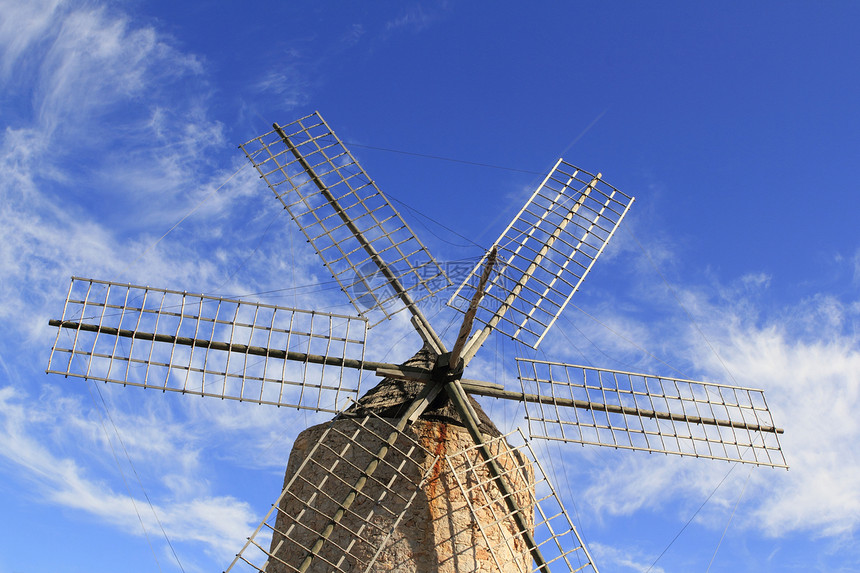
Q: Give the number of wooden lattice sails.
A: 6